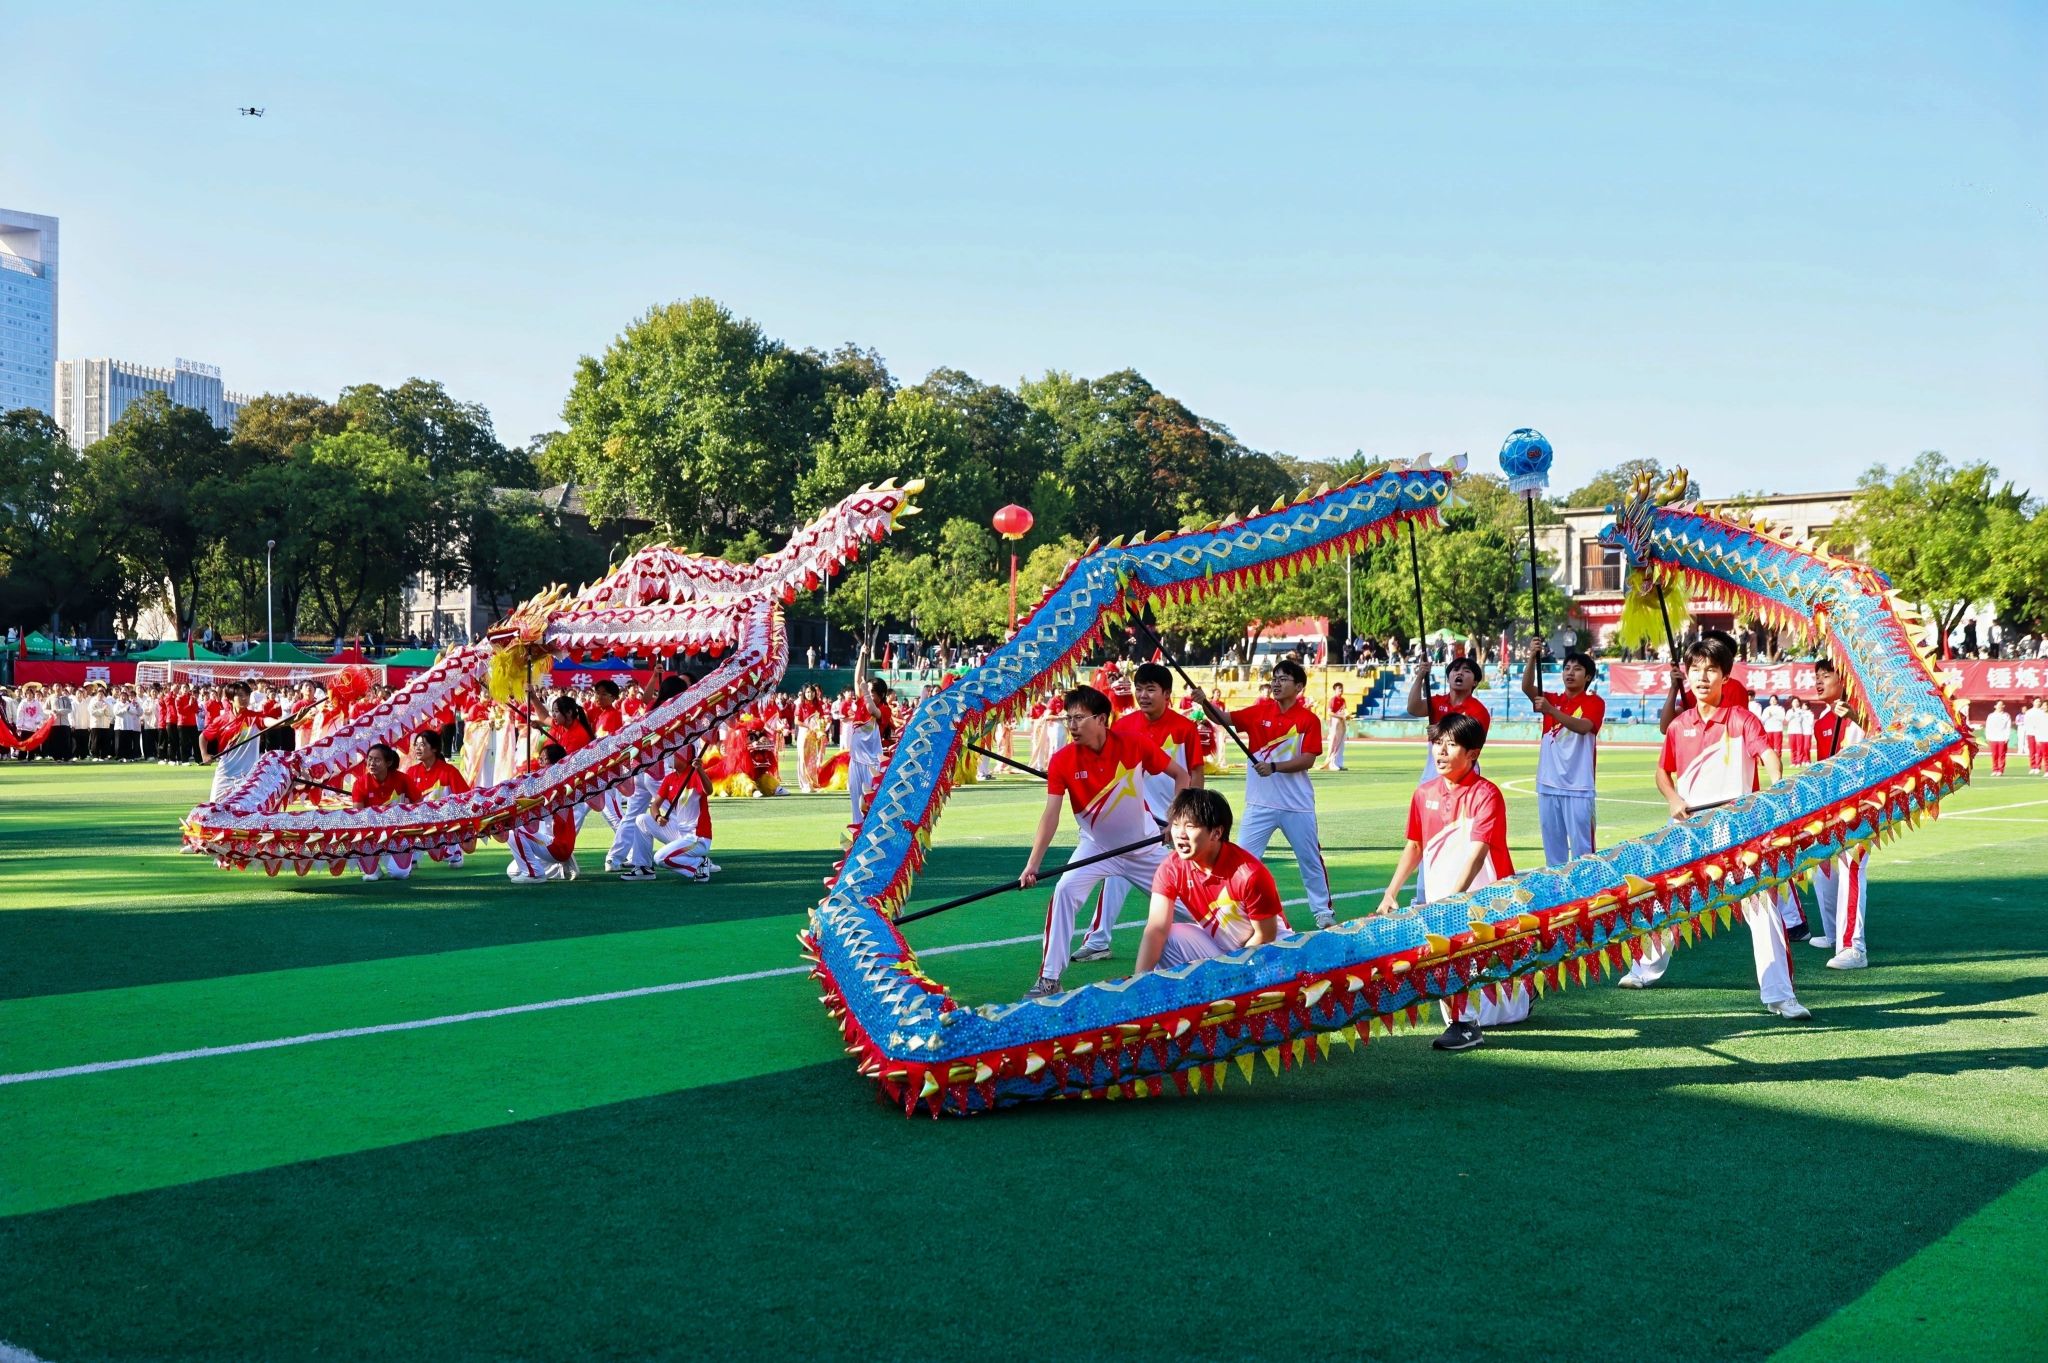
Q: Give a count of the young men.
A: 10